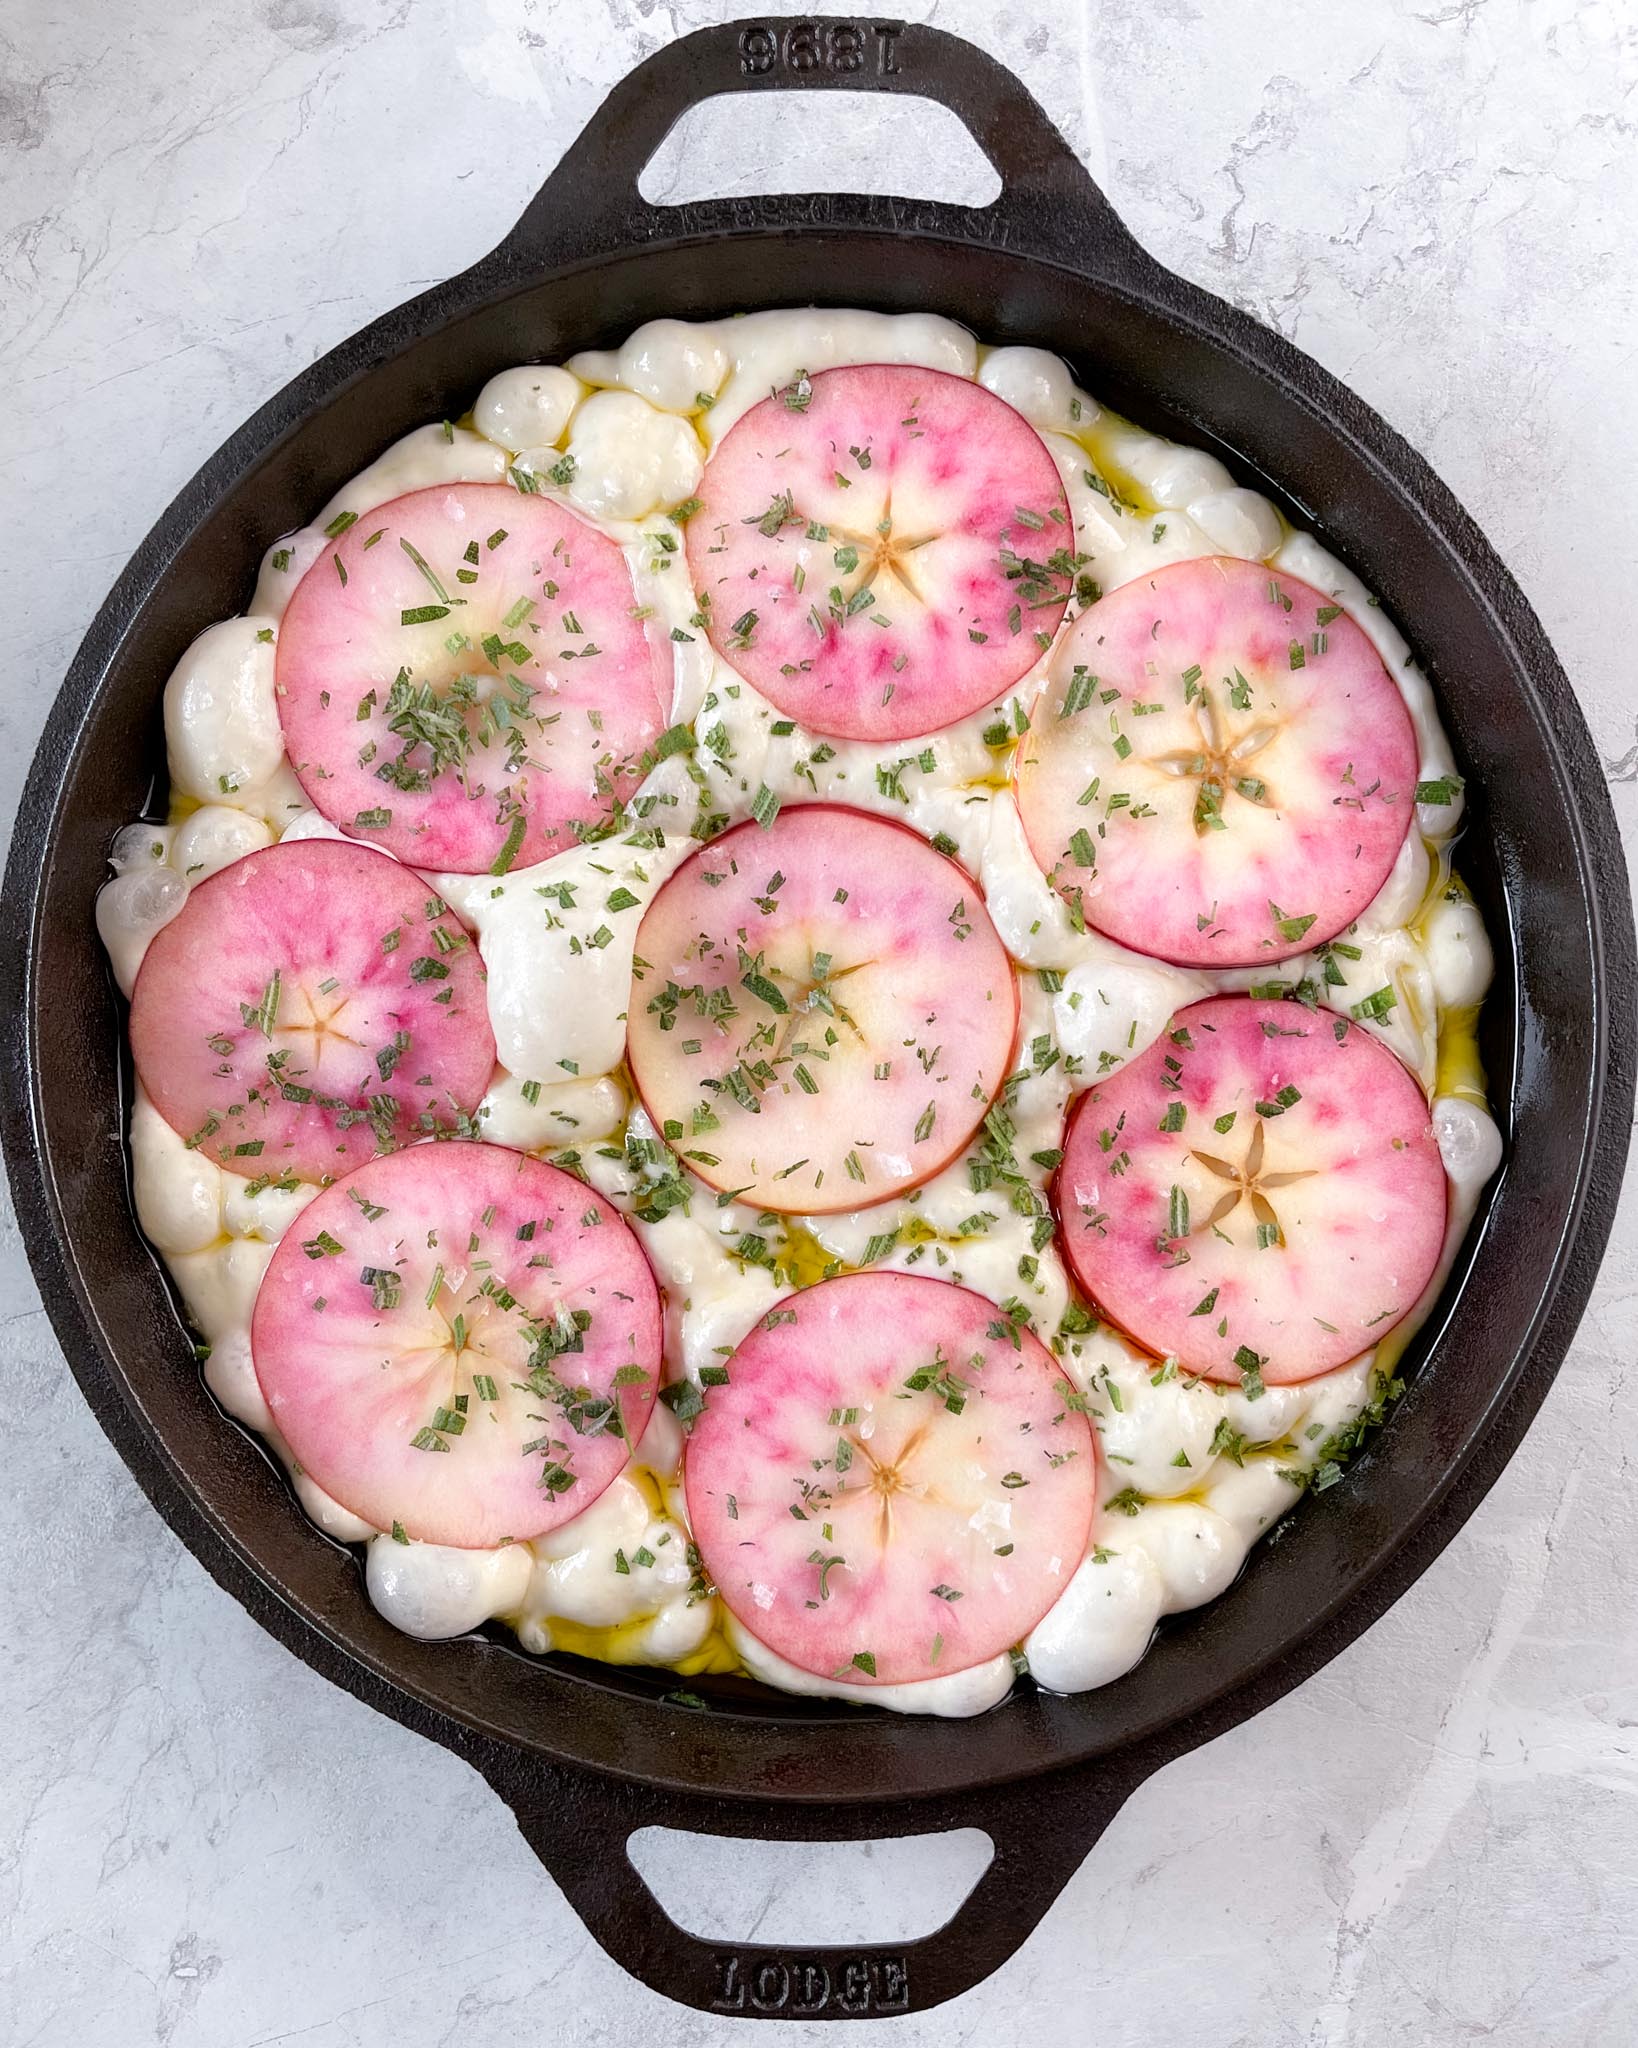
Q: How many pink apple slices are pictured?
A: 8